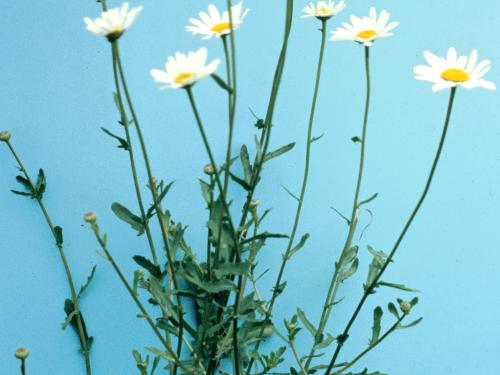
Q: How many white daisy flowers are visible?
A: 6